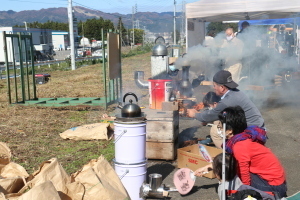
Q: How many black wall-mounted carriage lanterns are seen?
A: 0